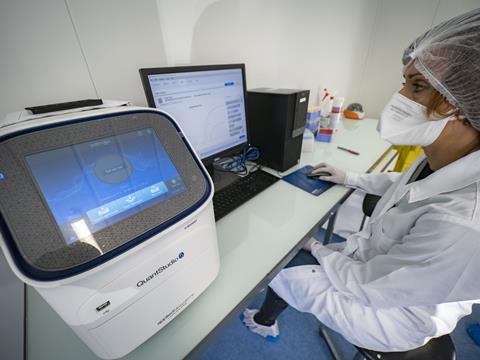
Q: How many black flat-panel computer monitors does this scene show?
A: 1